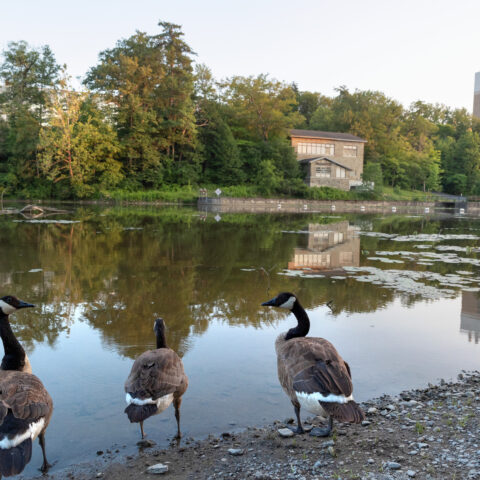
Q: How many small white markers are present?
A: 7